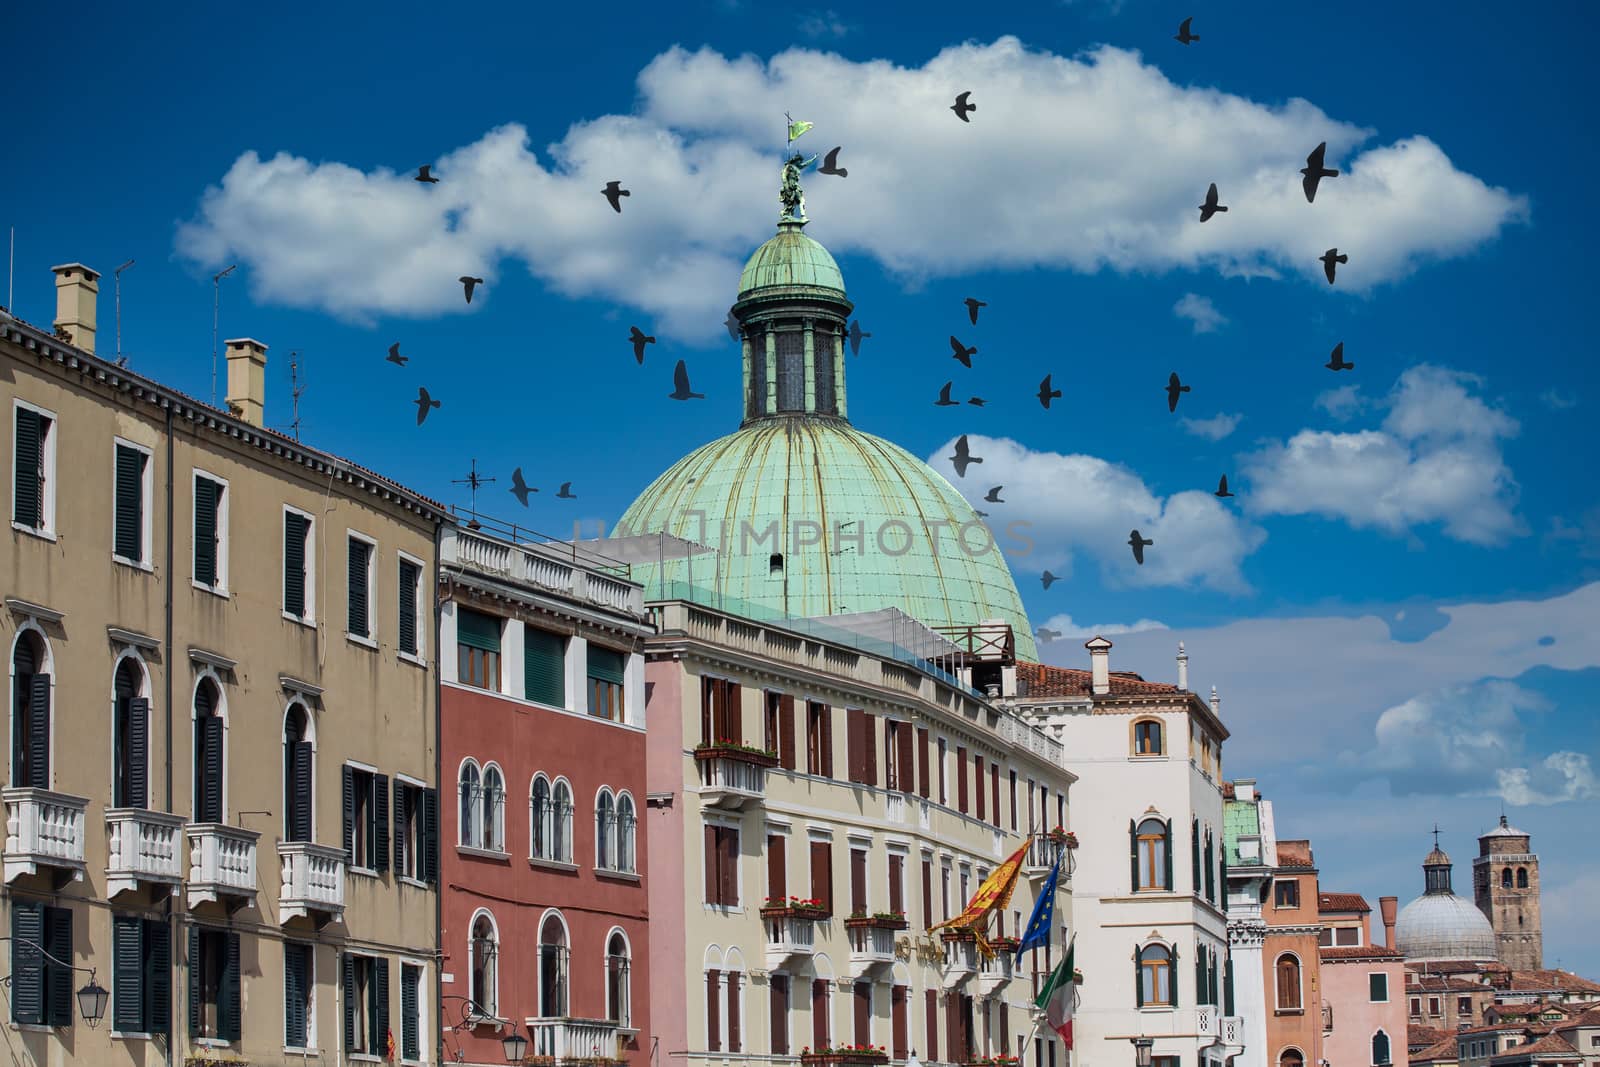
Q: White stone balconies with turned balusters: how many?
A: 4